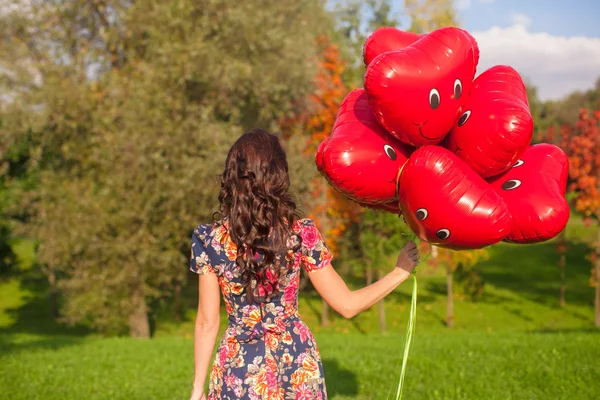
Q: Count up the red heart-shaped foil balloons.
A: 6